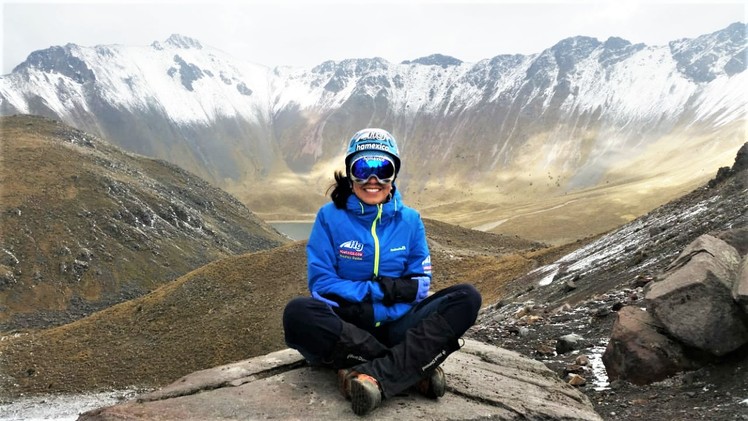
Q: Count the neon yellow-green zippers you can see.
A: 1